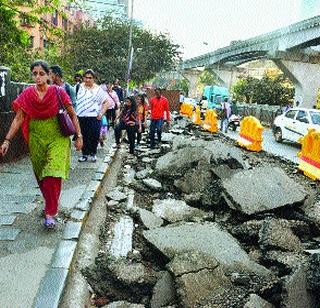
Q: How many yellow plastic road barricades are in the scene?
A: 5